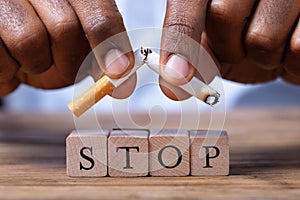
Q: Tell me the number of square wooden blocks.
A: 4